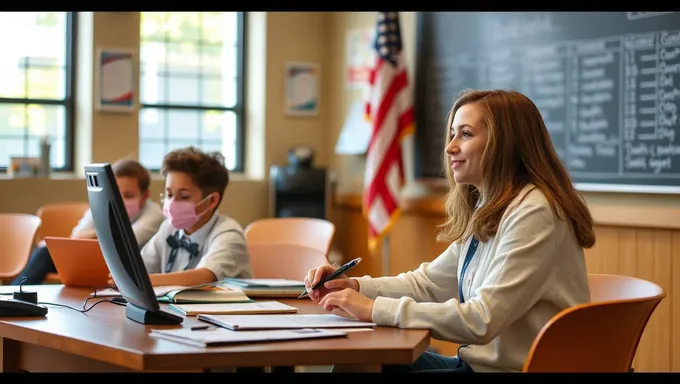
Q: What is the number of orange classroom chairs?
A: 4